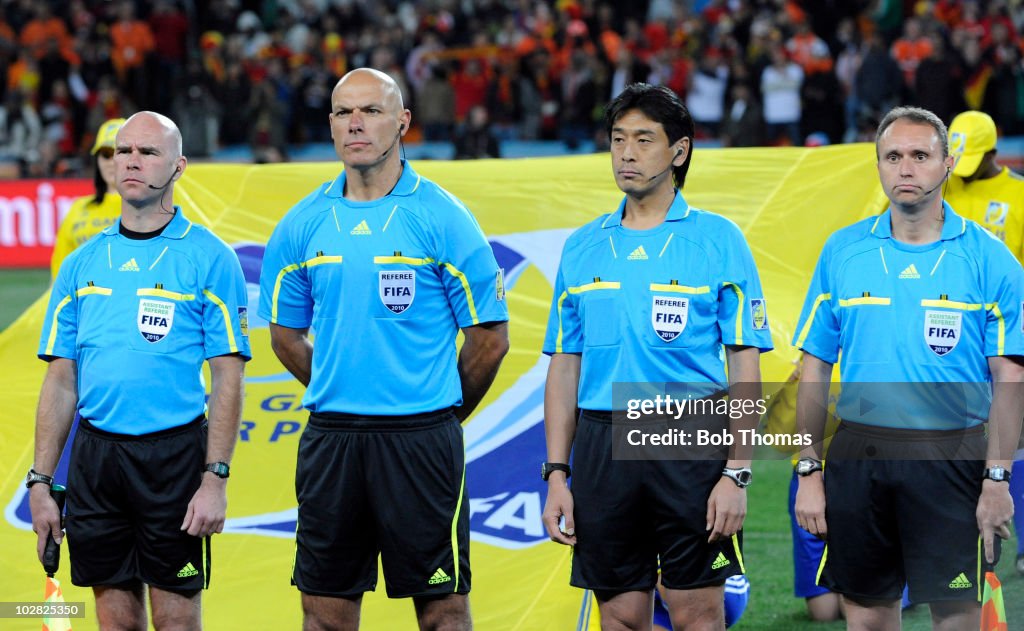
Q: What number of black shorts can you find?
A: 4